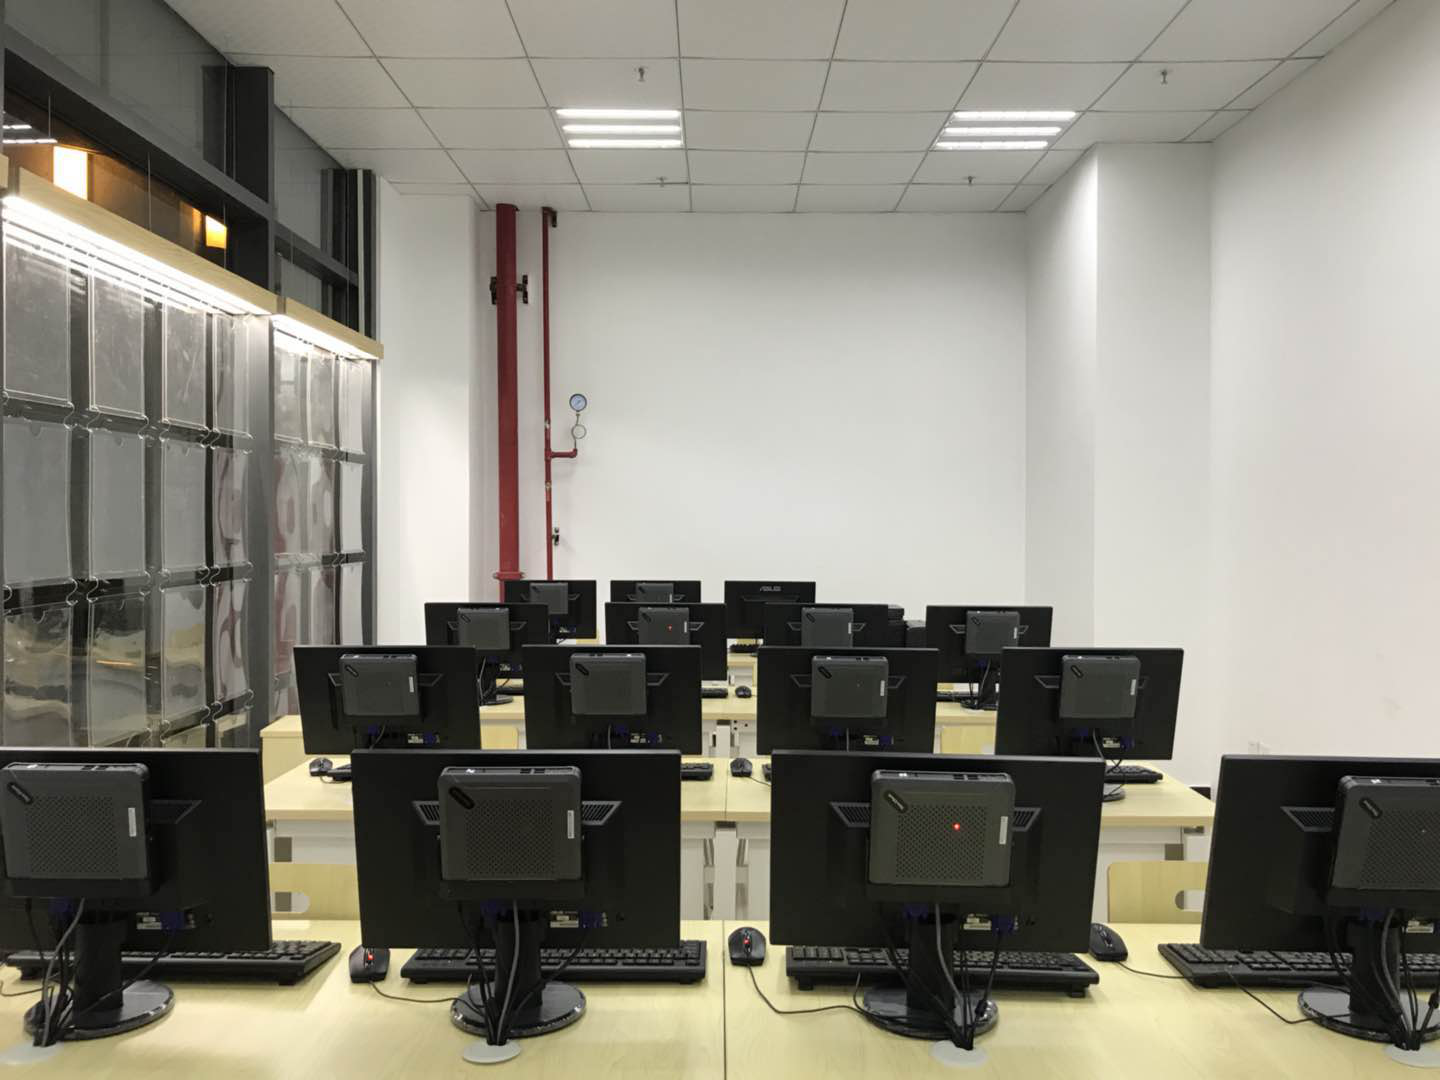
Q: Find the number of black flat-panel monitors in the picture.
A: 15